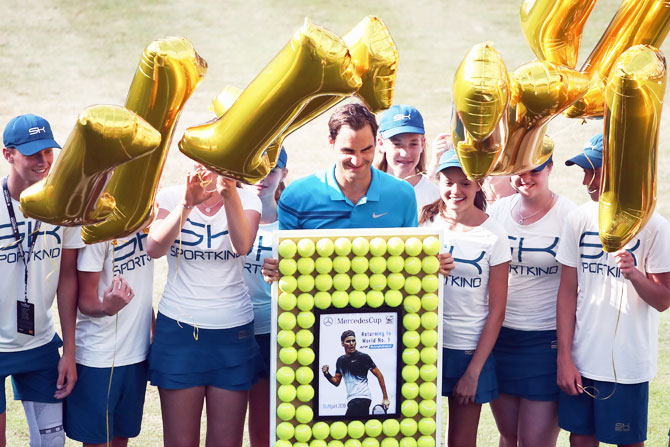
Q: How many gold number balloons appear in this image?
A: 9